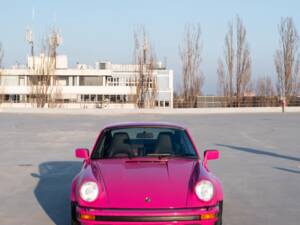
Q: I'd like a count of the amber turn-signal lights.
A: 2